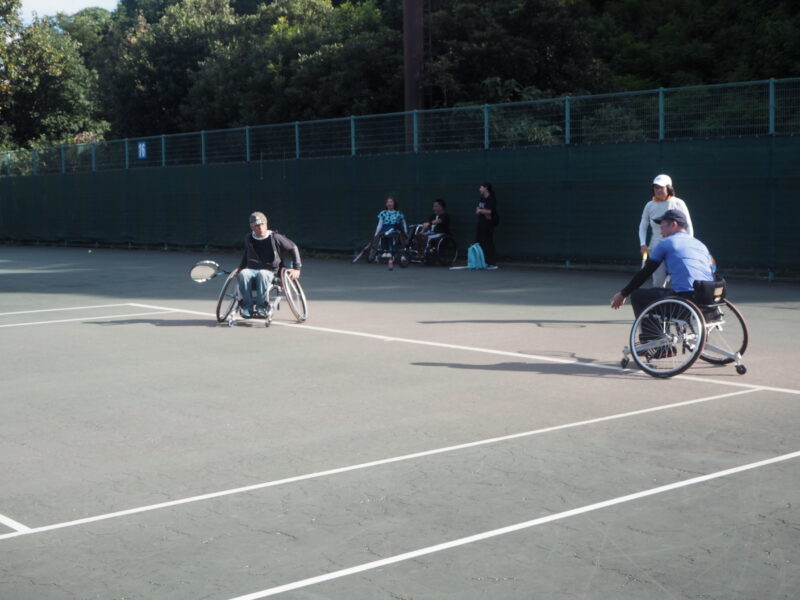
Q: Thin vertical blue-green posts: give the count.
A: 15